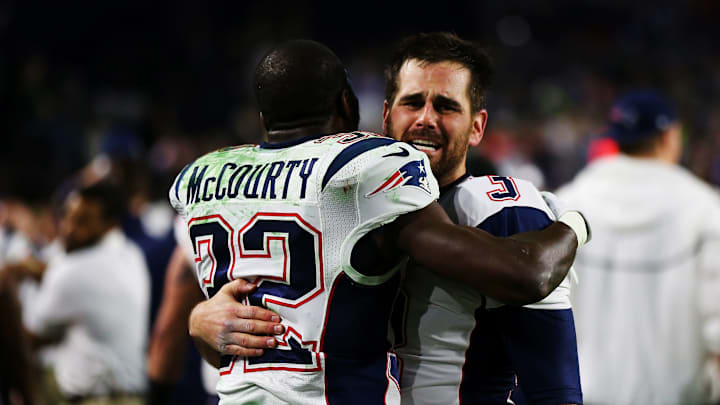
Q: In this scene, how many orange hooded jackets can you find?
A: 0